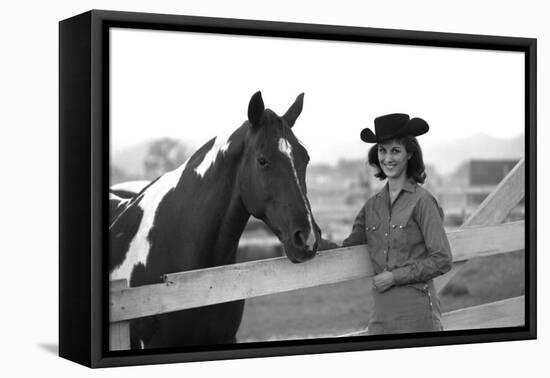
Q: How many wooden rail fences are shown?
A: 1